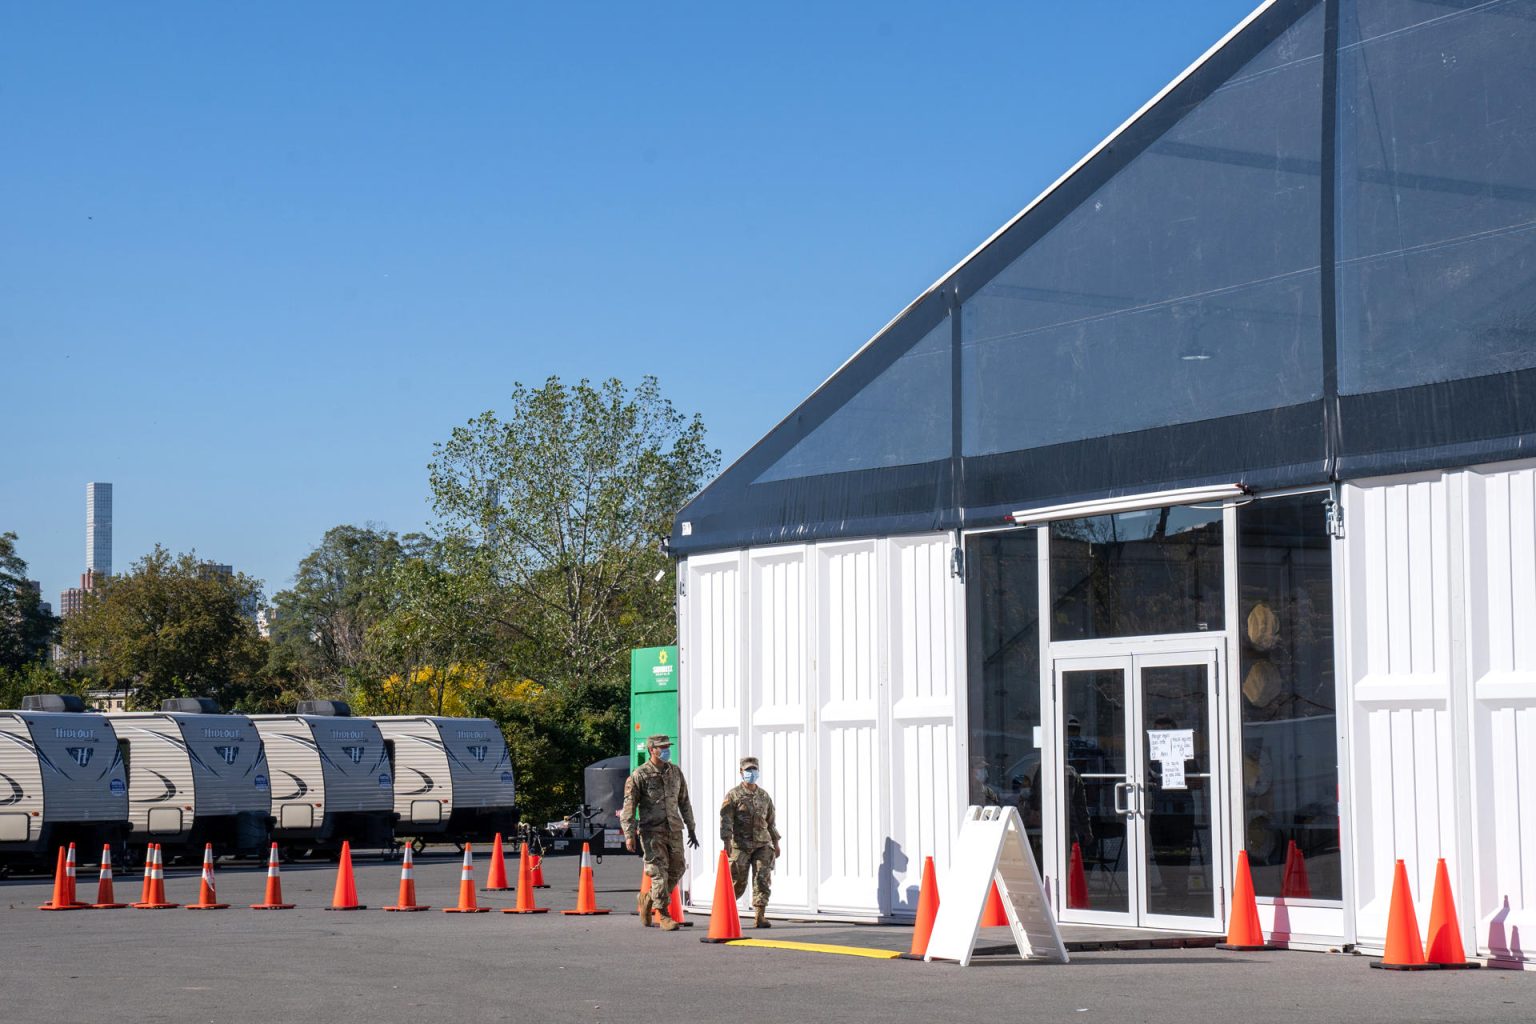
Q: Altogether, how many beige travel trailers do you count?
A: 4